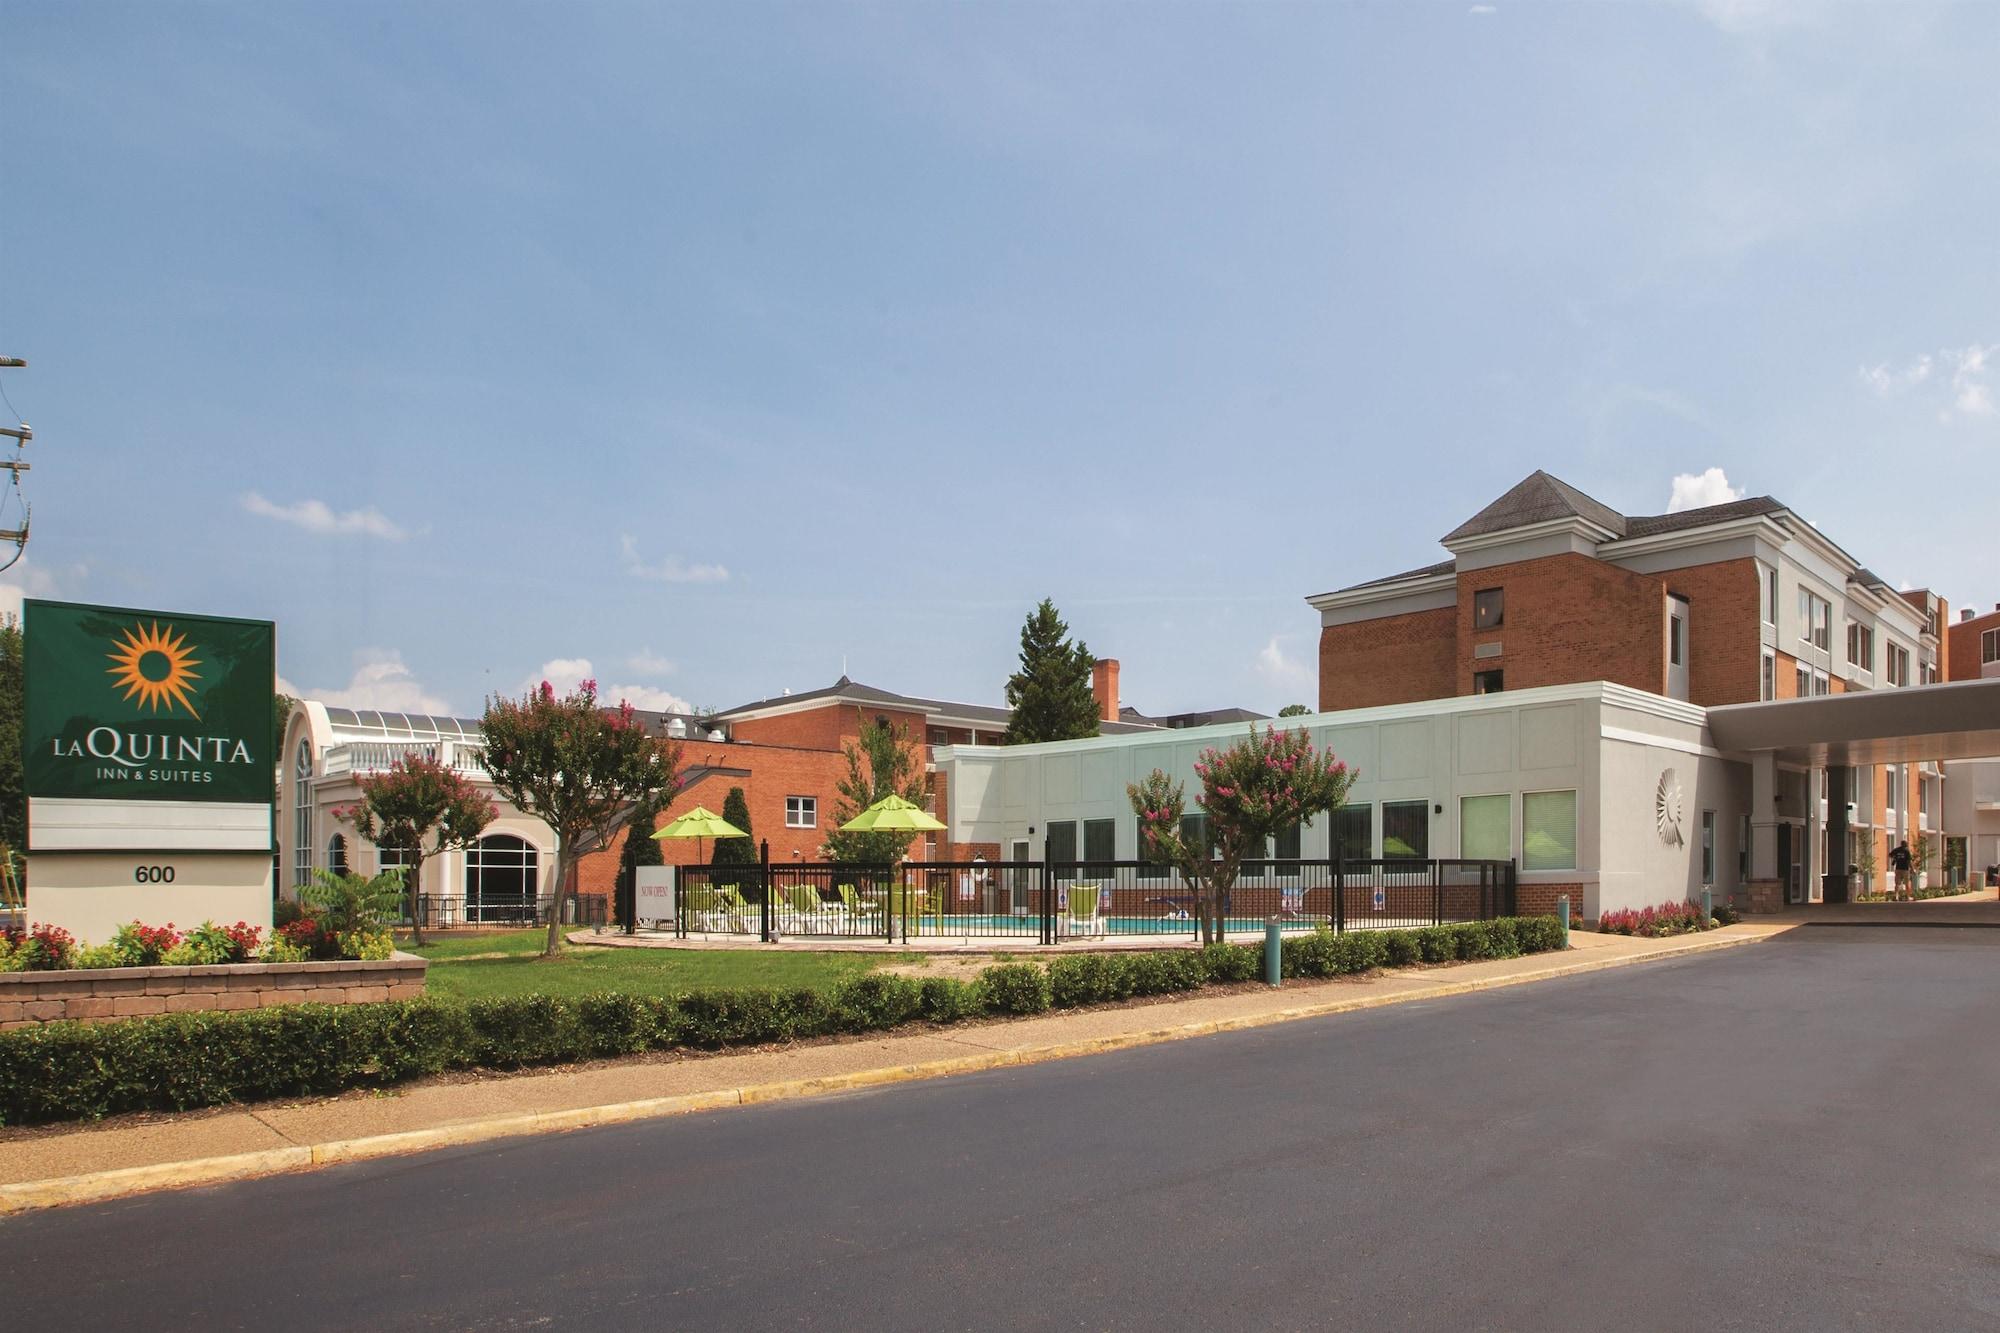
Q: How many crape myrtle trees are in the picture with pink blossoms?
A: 3